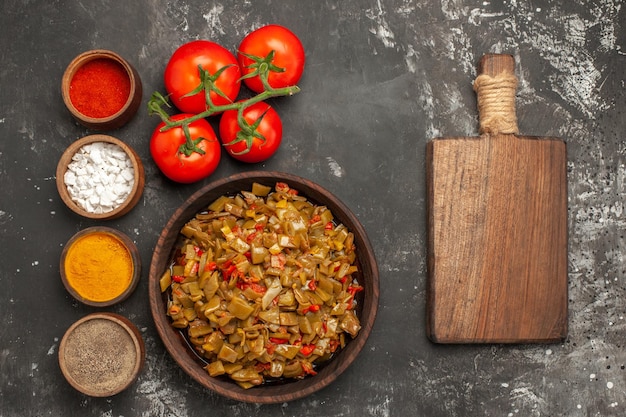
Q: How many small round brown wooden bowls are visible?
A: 4